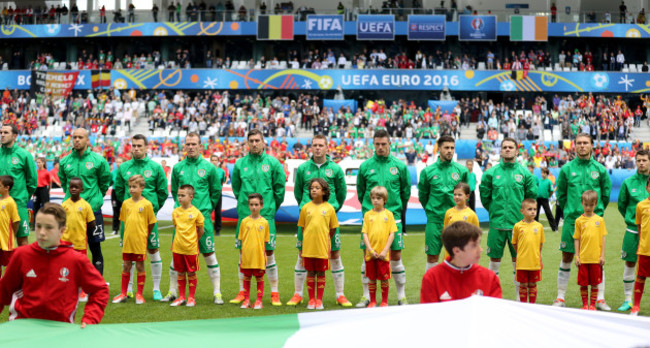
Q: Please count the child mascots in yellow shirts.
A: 11